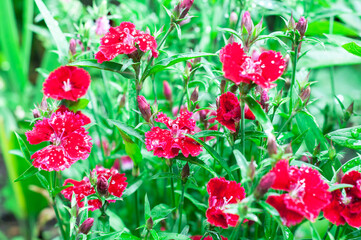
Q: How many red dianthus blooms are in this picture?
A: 10